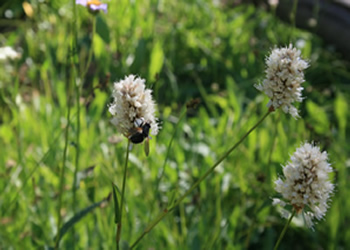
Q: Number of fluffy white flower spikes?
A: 3